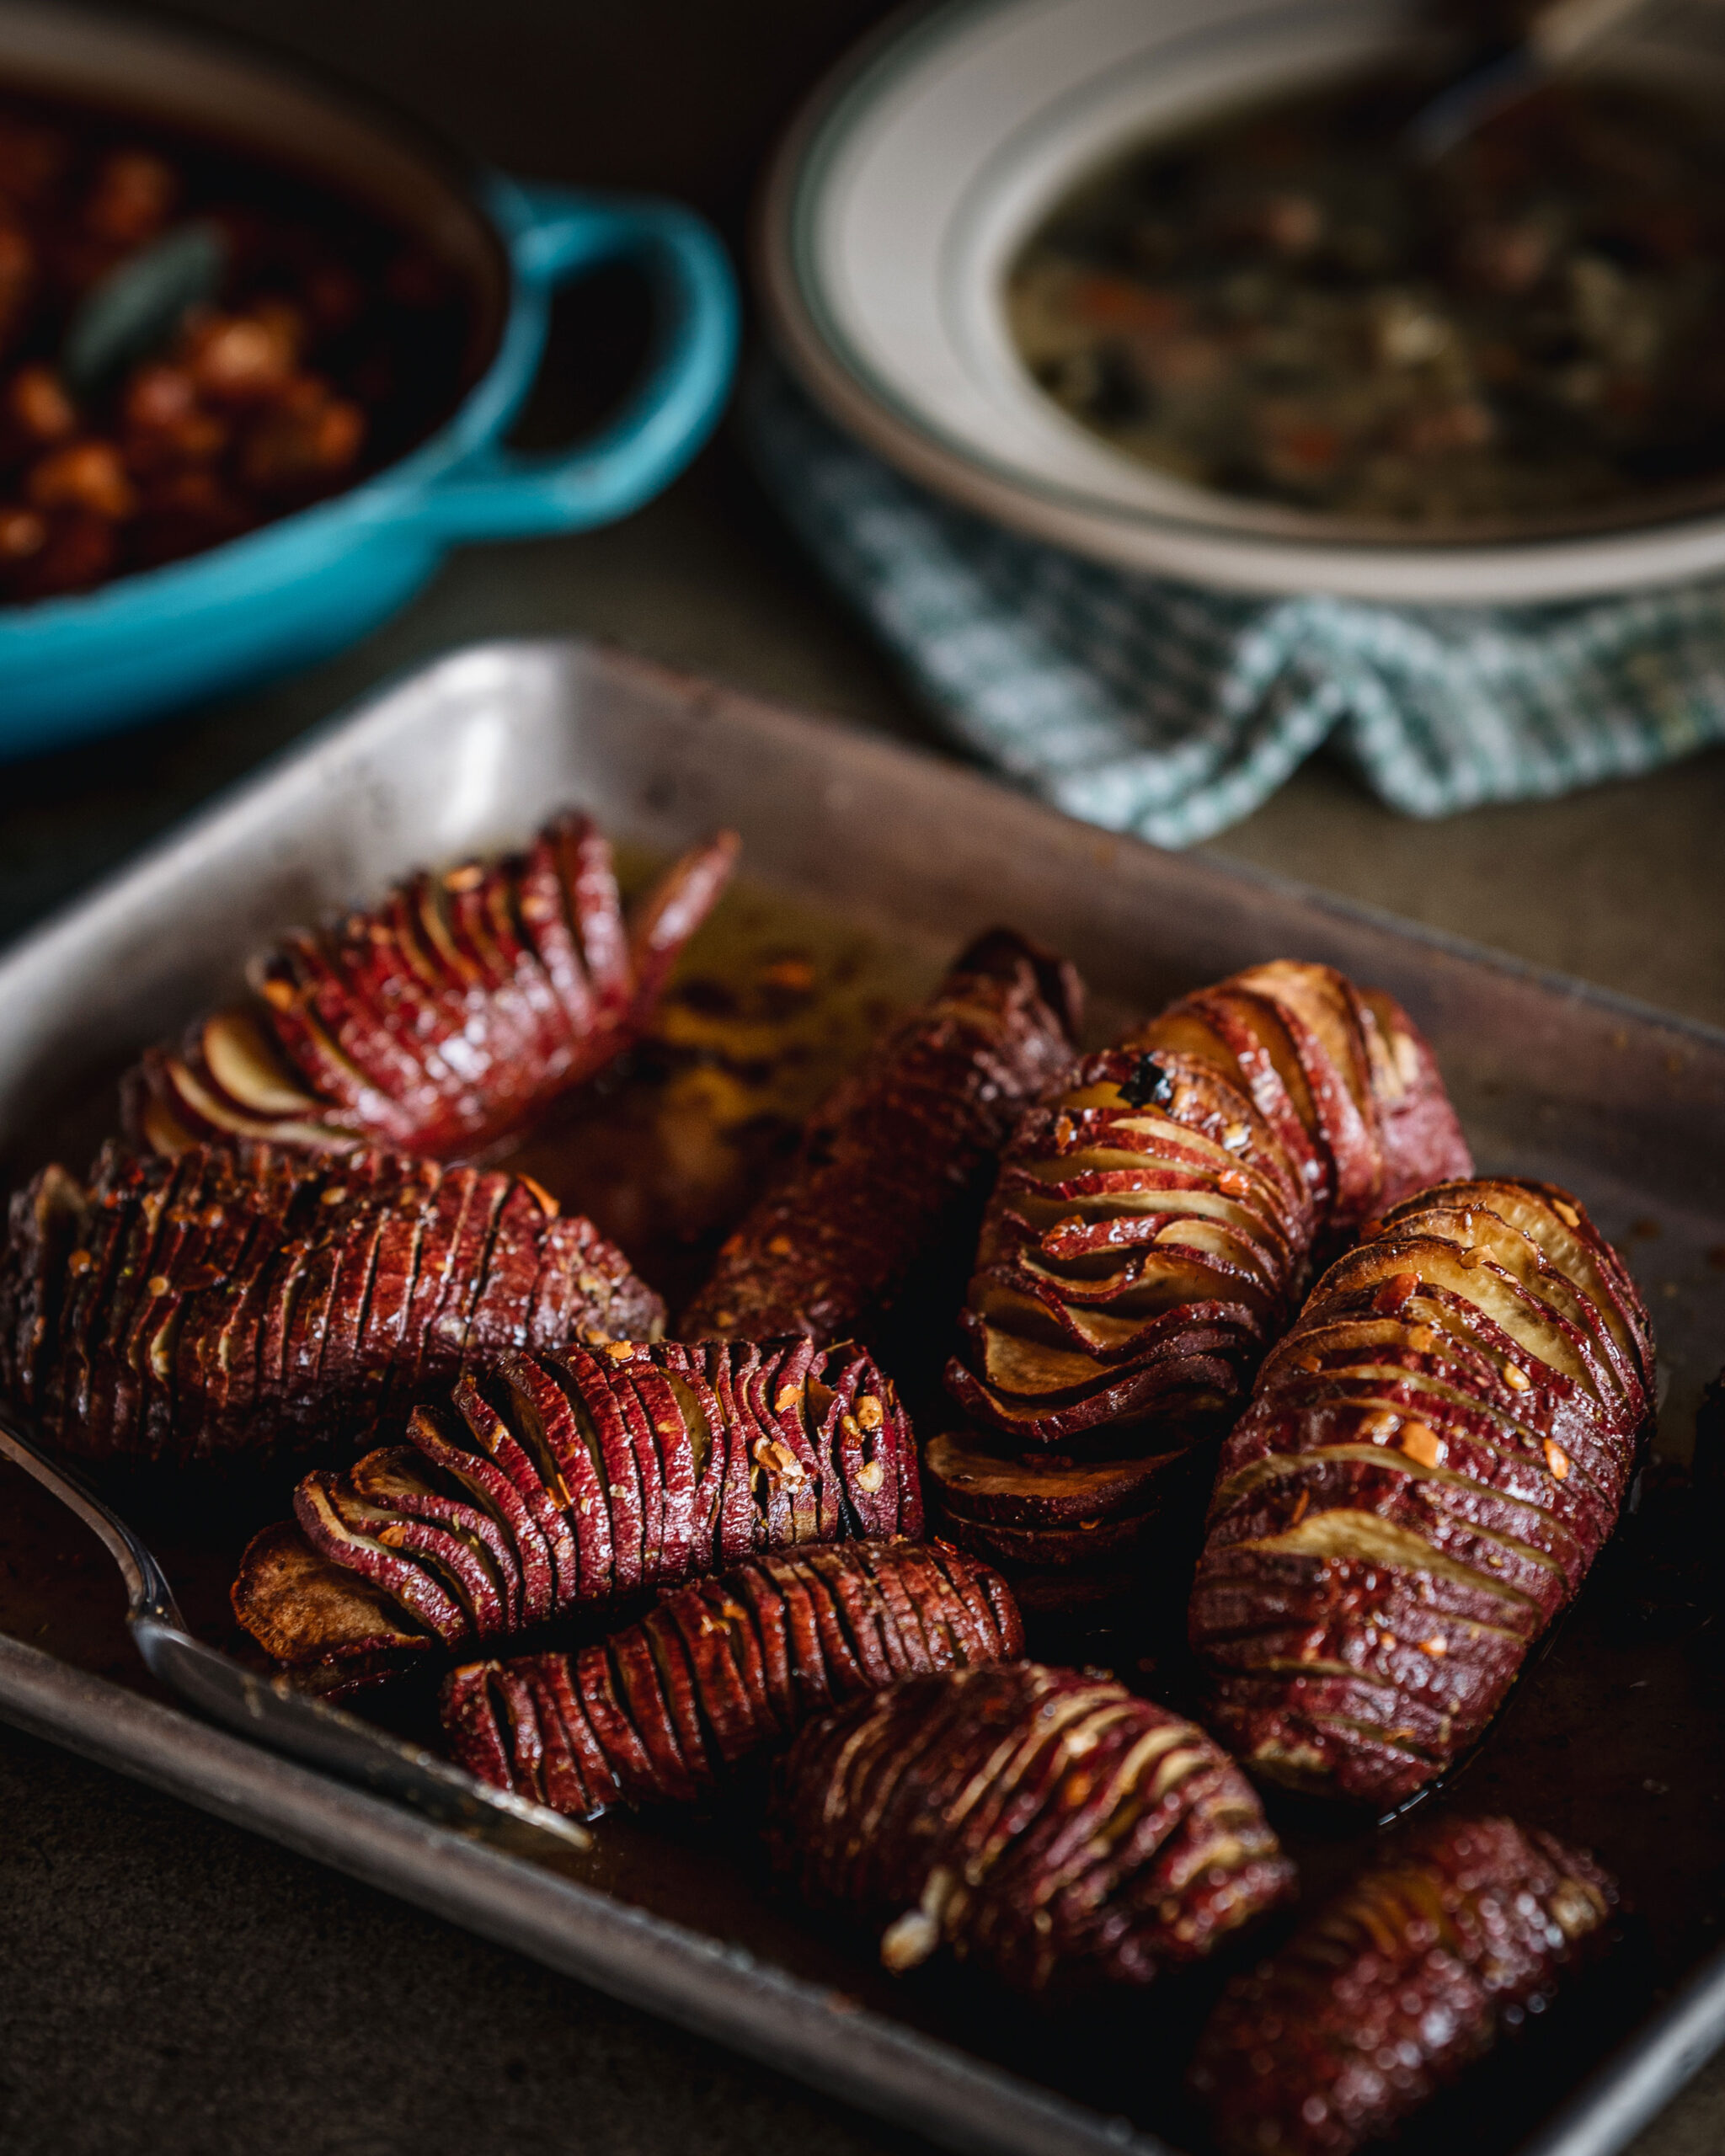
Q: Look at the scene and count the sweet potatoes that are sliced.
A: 10